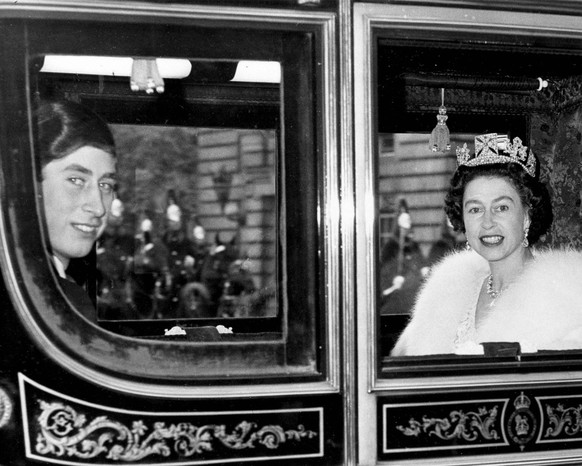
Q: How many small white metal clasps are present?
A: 2